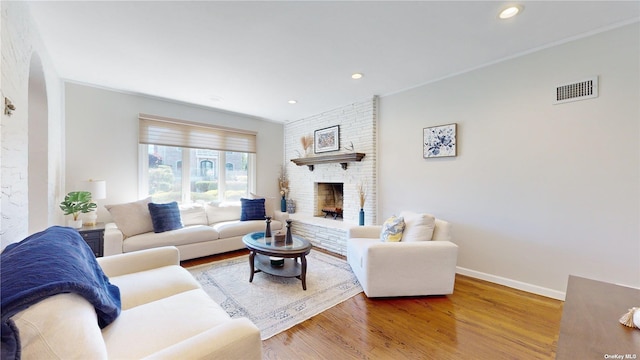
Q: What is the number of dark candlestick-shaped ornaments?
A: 2